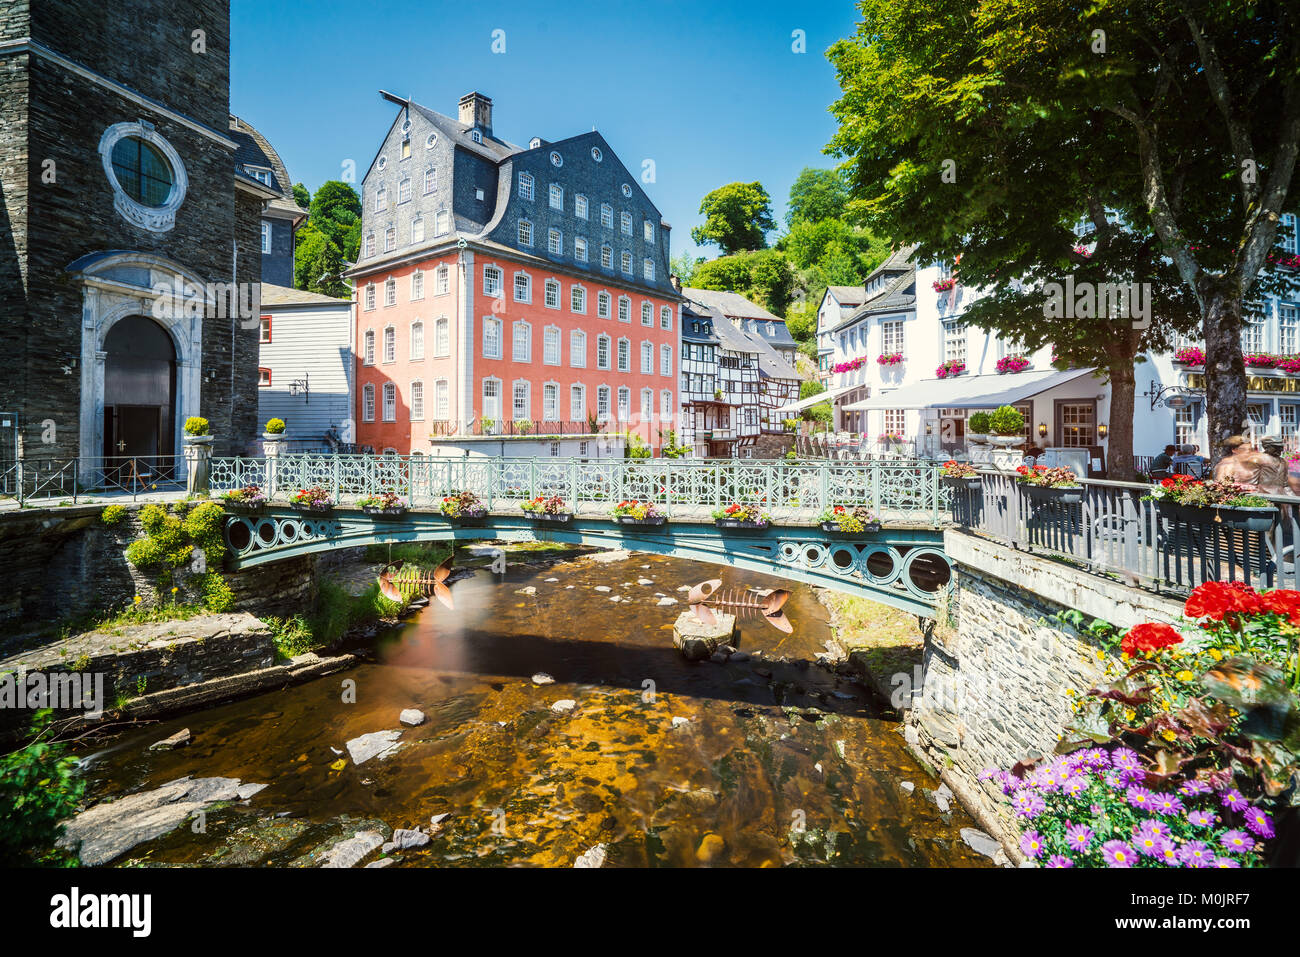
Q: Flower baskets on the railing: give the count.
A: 11